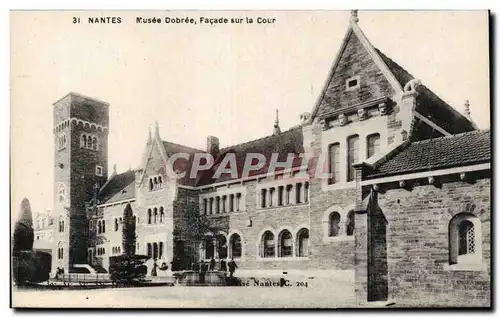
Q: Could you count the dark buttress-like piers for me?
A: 1